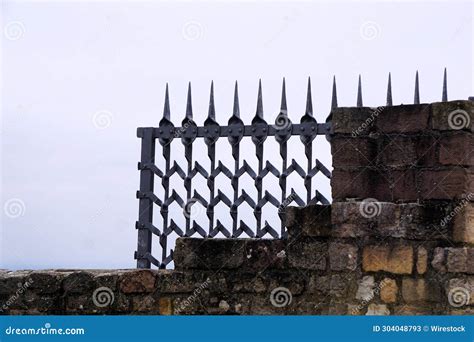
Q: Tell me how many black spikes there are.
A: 12